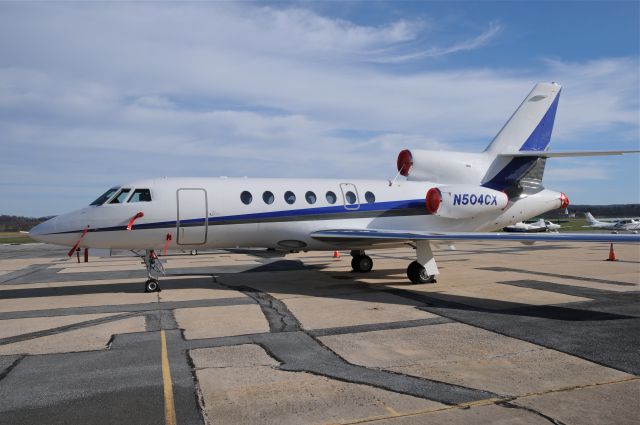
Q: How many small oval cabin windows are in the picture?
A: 7